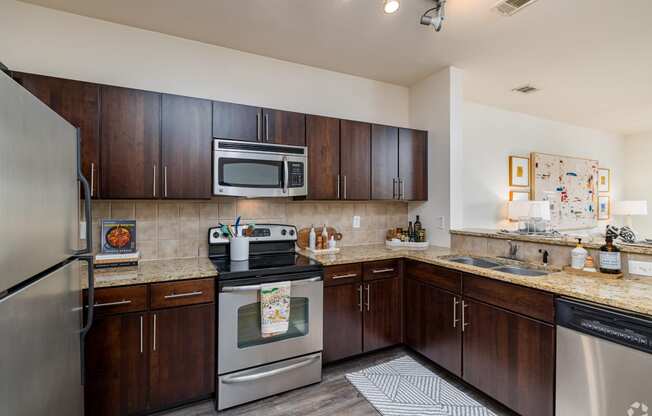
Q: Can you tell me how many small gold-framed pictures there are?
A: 4